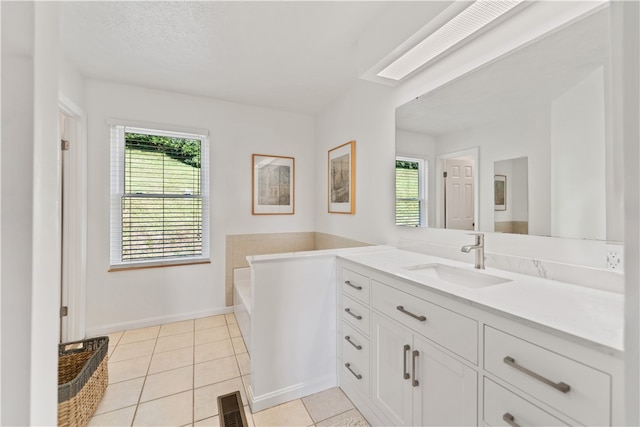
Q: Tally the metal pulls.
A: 9